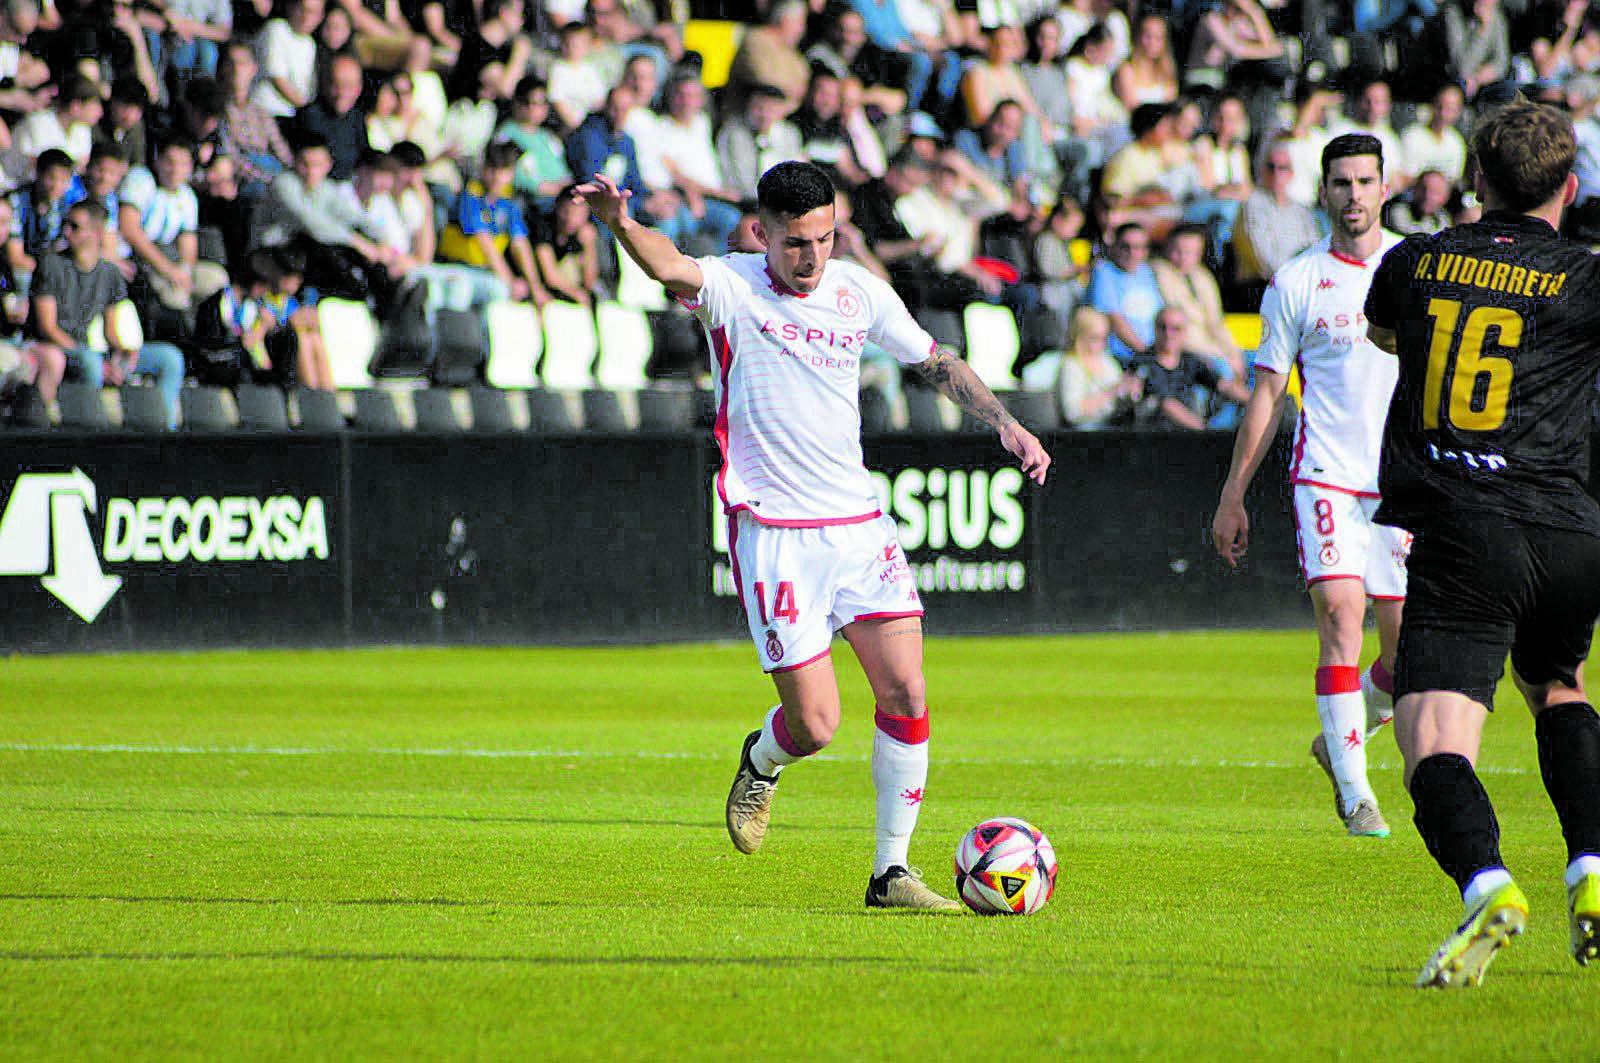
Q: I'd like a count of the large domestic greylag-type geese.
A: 0